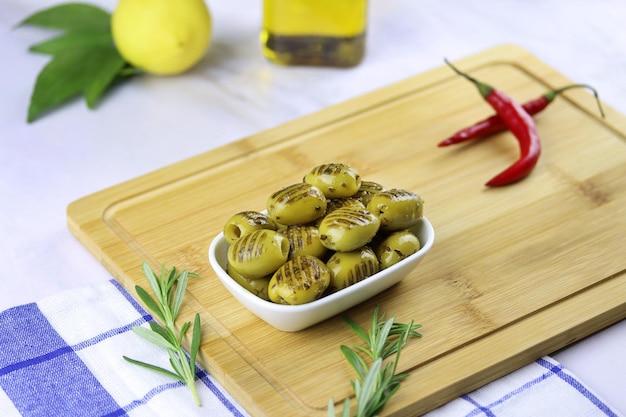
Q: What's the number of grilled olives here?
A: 13